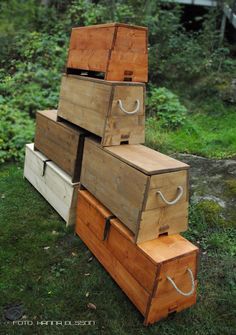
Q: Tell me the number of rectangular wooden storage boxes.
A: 6